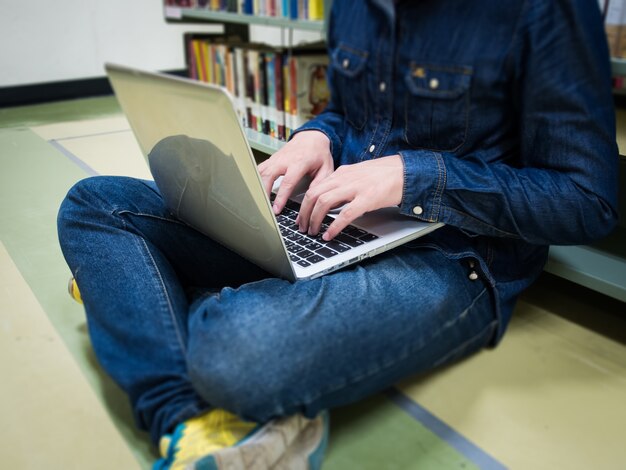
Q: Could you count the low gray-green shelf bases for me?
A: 1